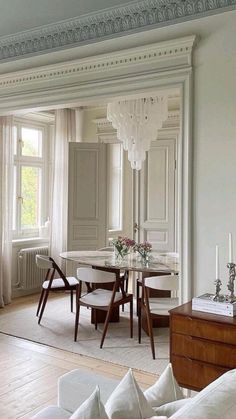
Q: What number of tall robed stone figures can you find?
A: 0